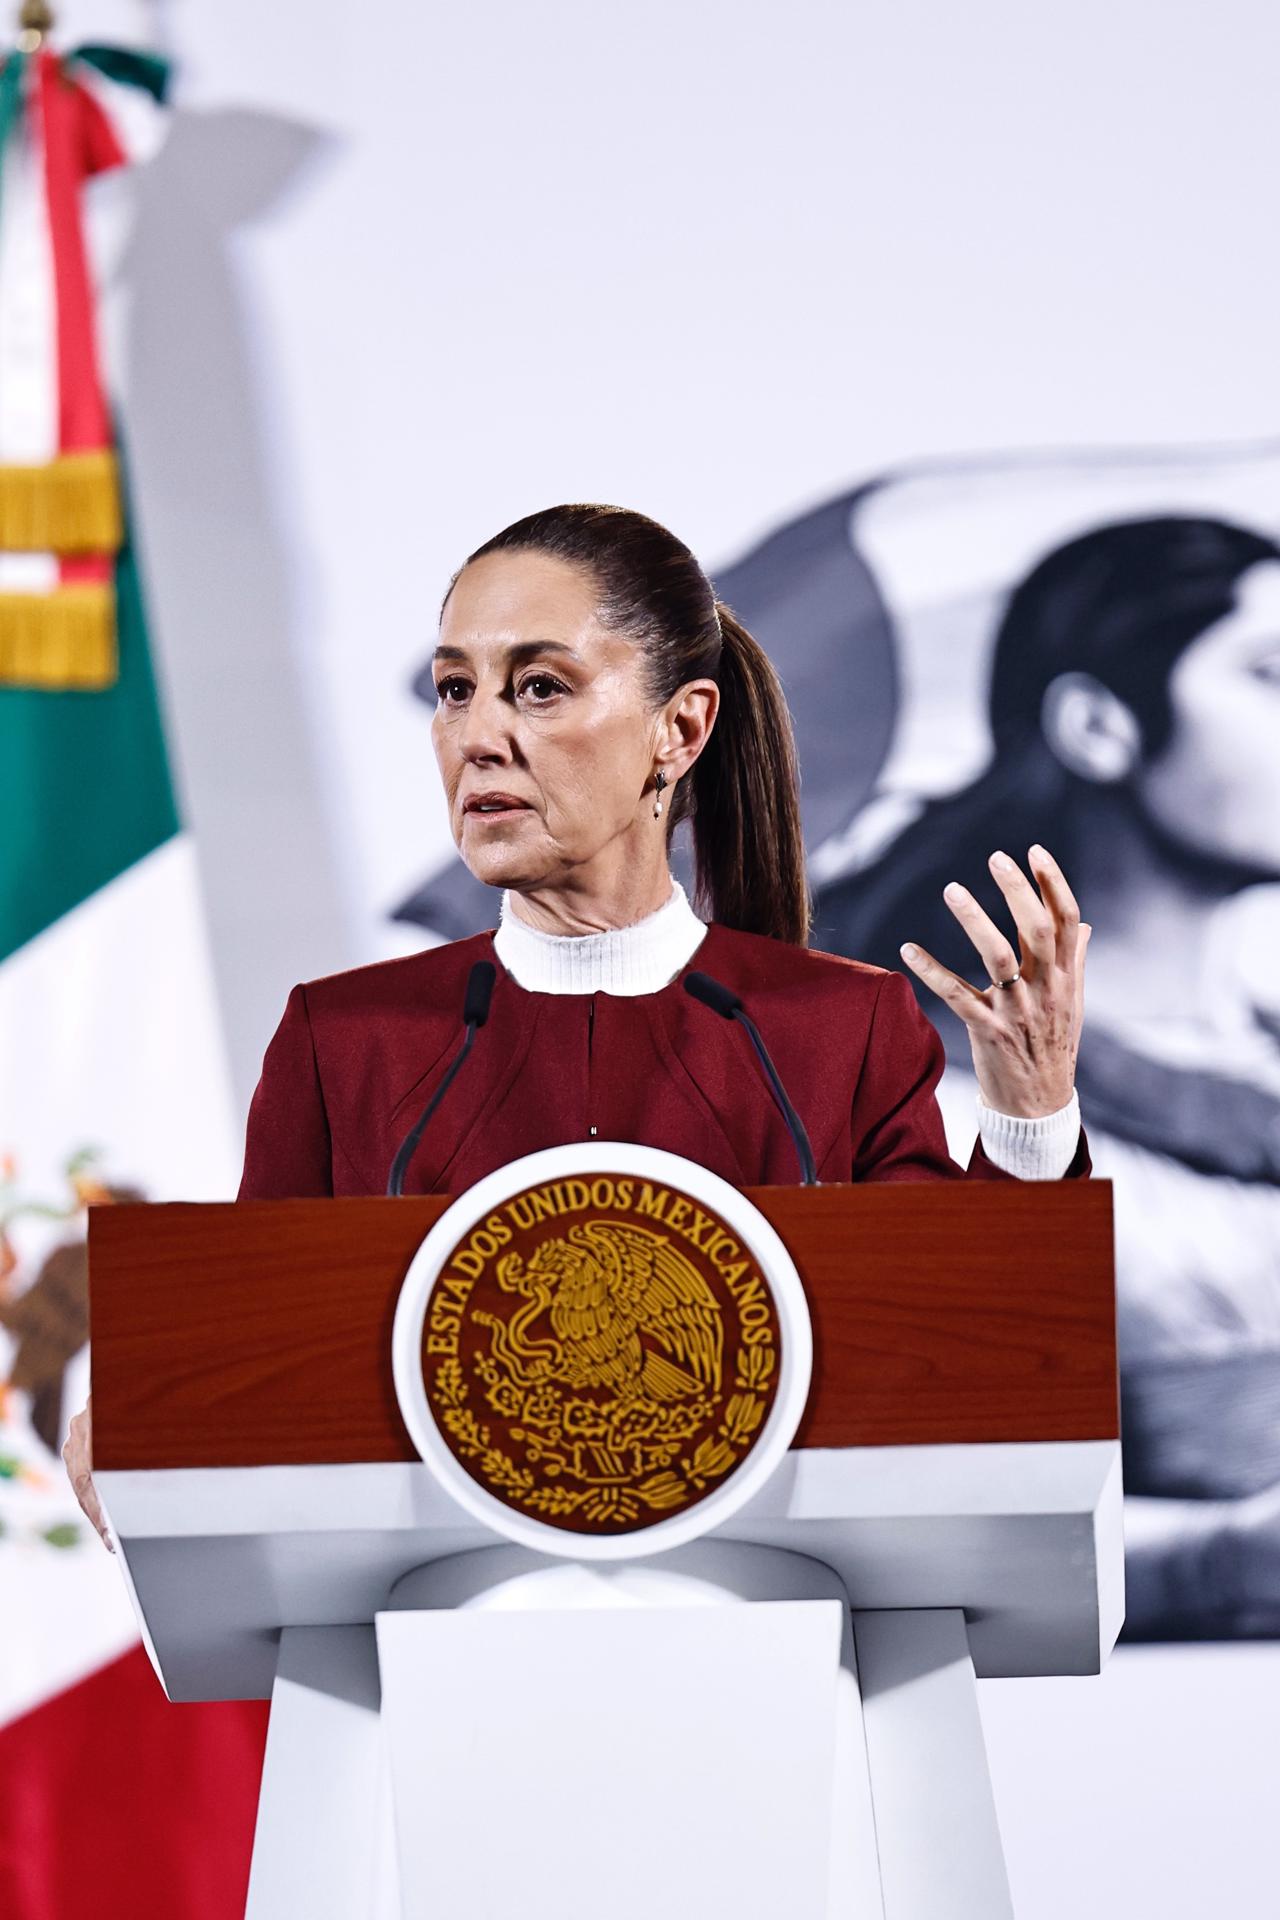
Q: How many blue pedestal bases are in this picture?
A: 0